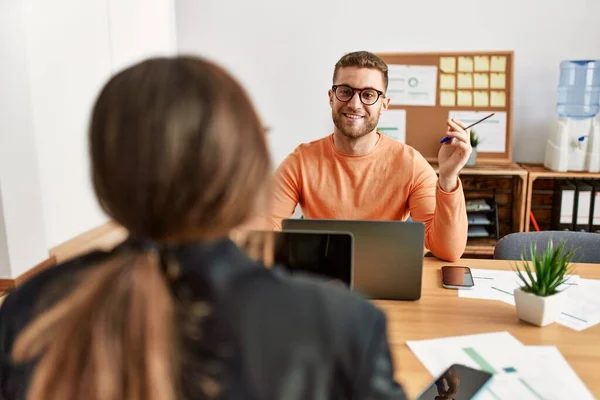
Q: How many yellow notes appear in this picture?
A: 12